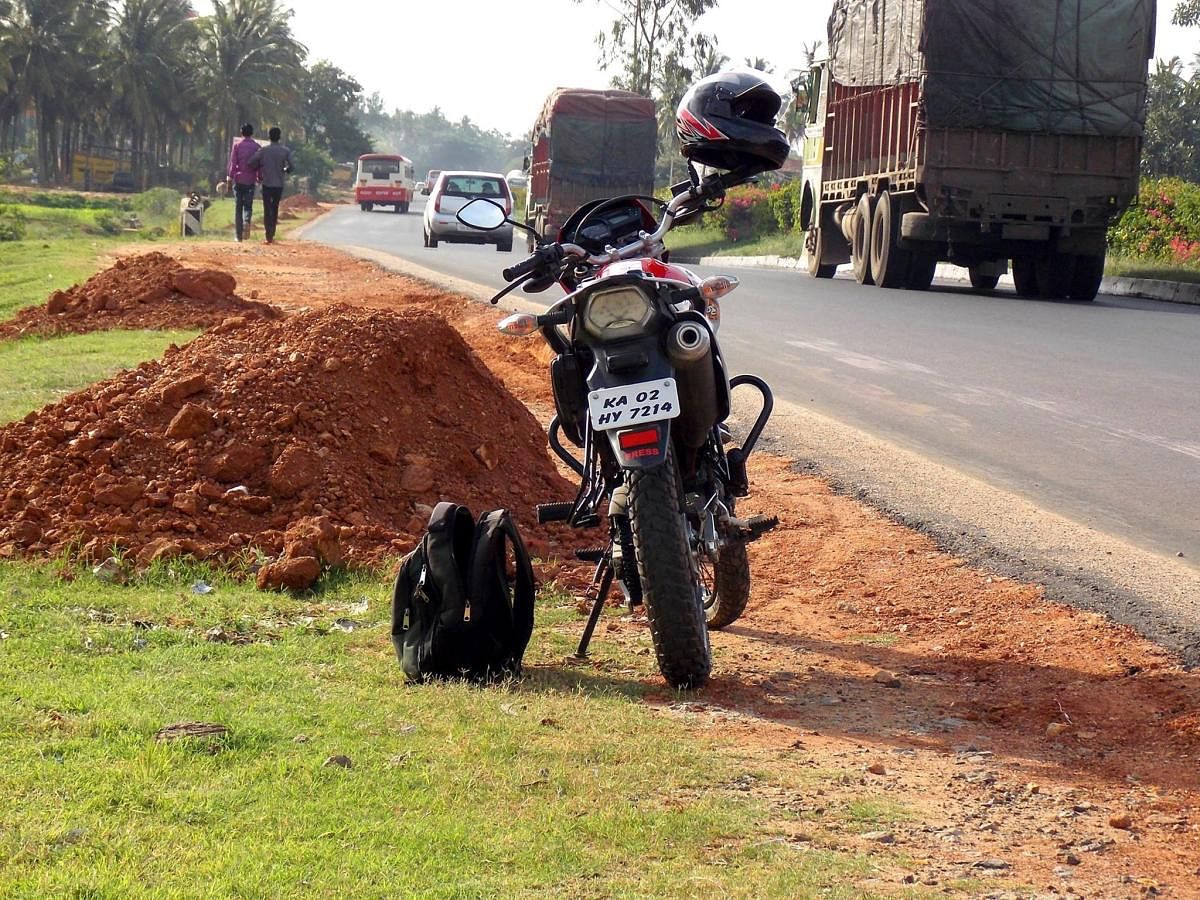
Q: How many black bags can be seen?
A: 1